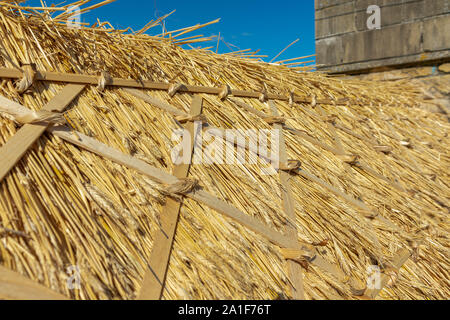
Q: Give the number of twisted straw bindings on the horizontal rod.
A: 7